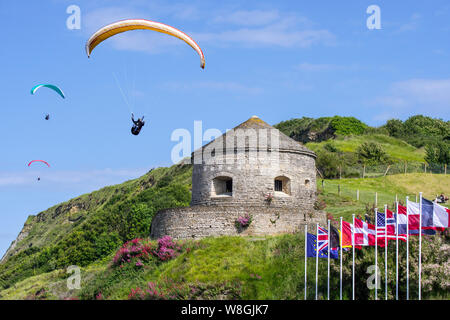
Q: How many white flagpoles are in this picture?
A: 10